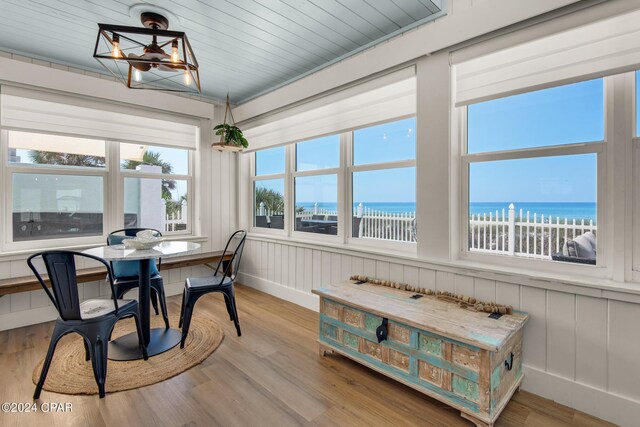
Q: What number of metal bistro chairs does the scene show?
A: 3